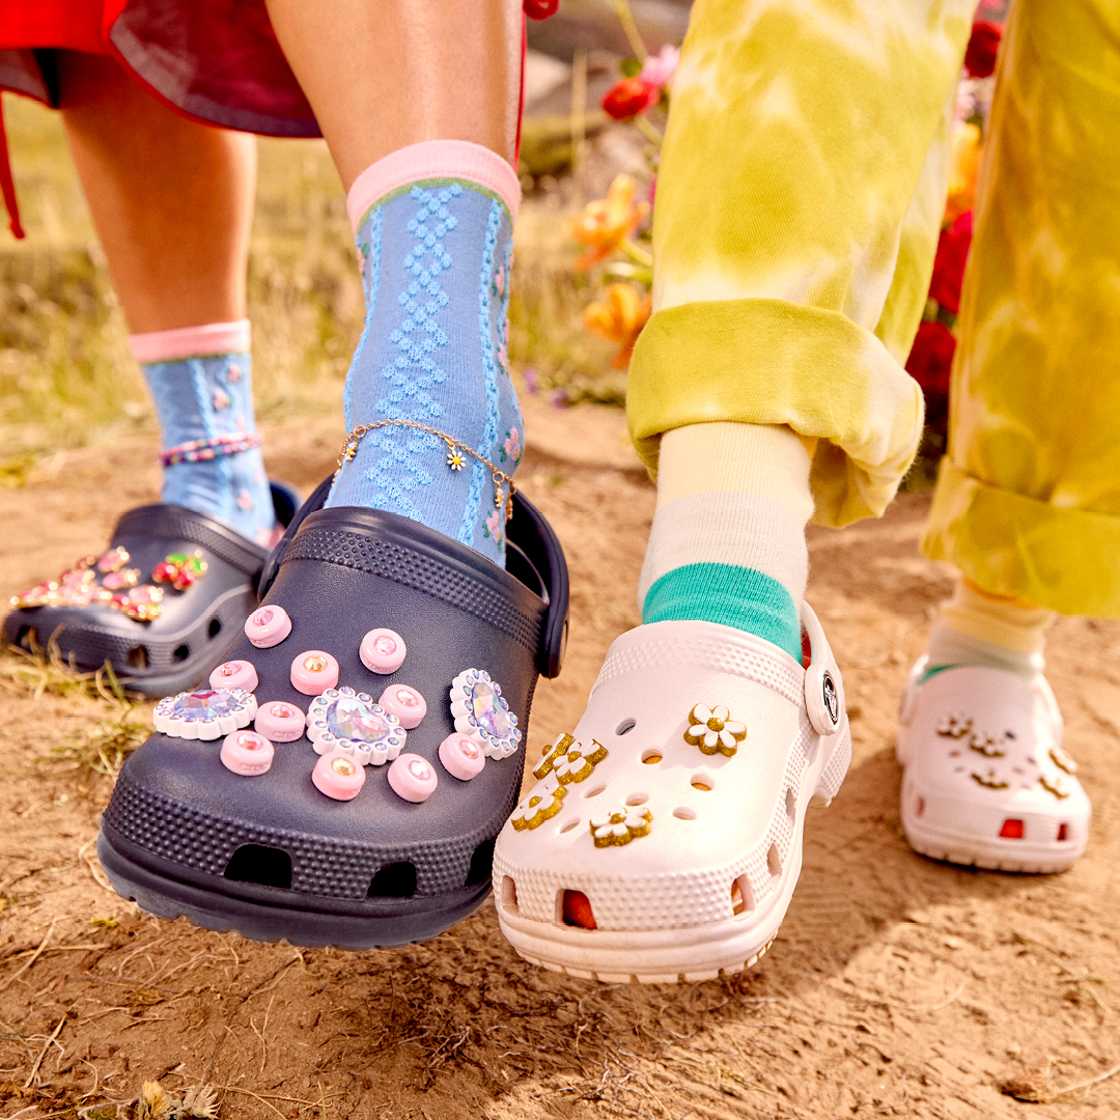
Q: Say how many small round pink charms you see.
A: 10